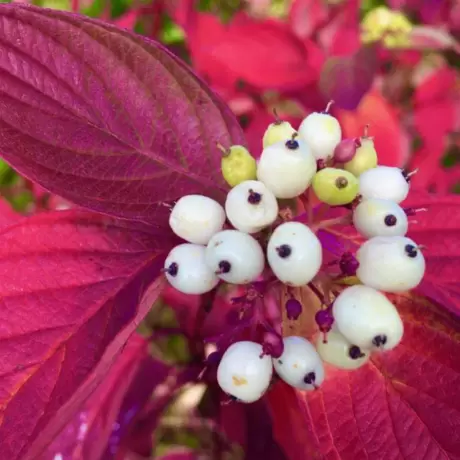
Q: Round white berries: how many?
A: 14